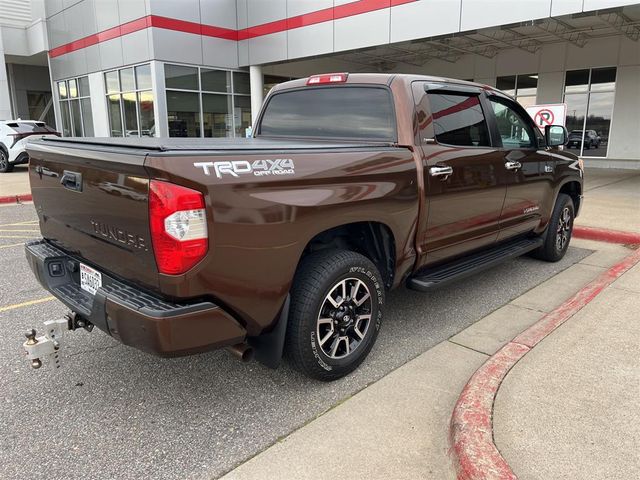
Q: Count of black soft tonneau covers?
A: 1